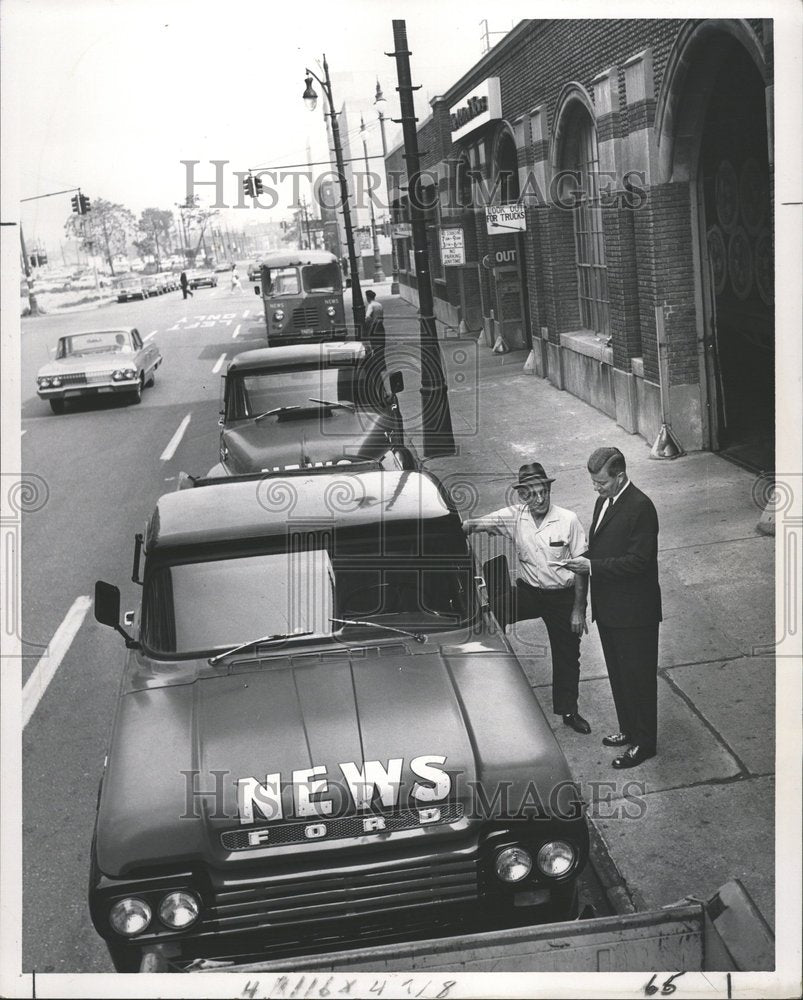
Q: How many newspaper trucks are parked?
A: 3